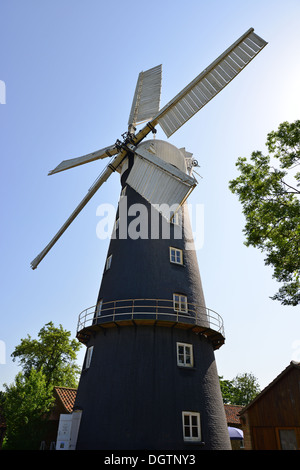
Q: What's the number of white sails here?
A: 5